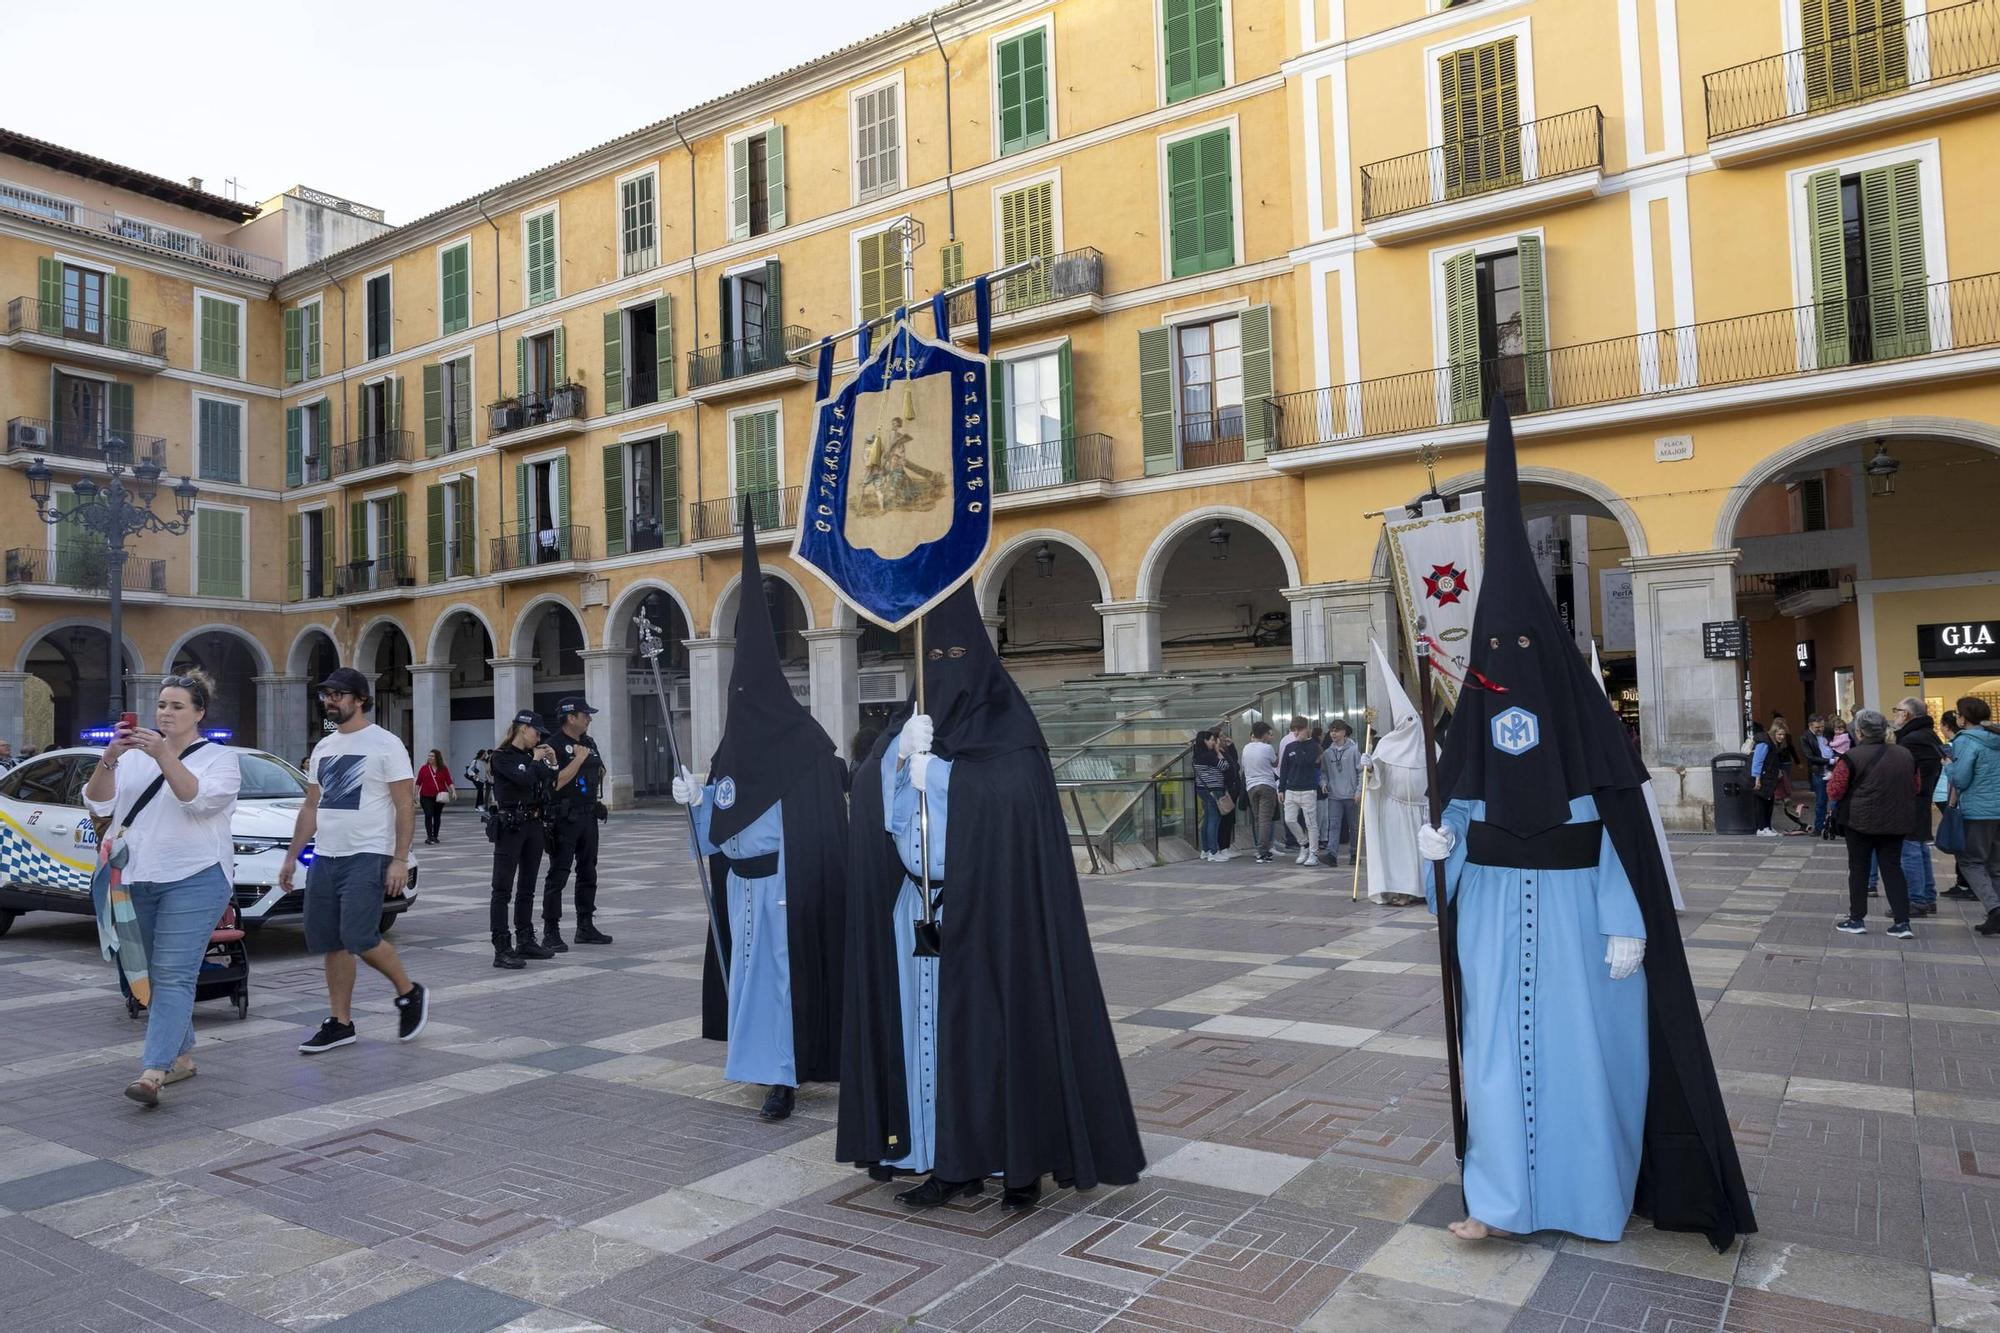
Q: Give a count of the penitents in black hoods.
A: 3